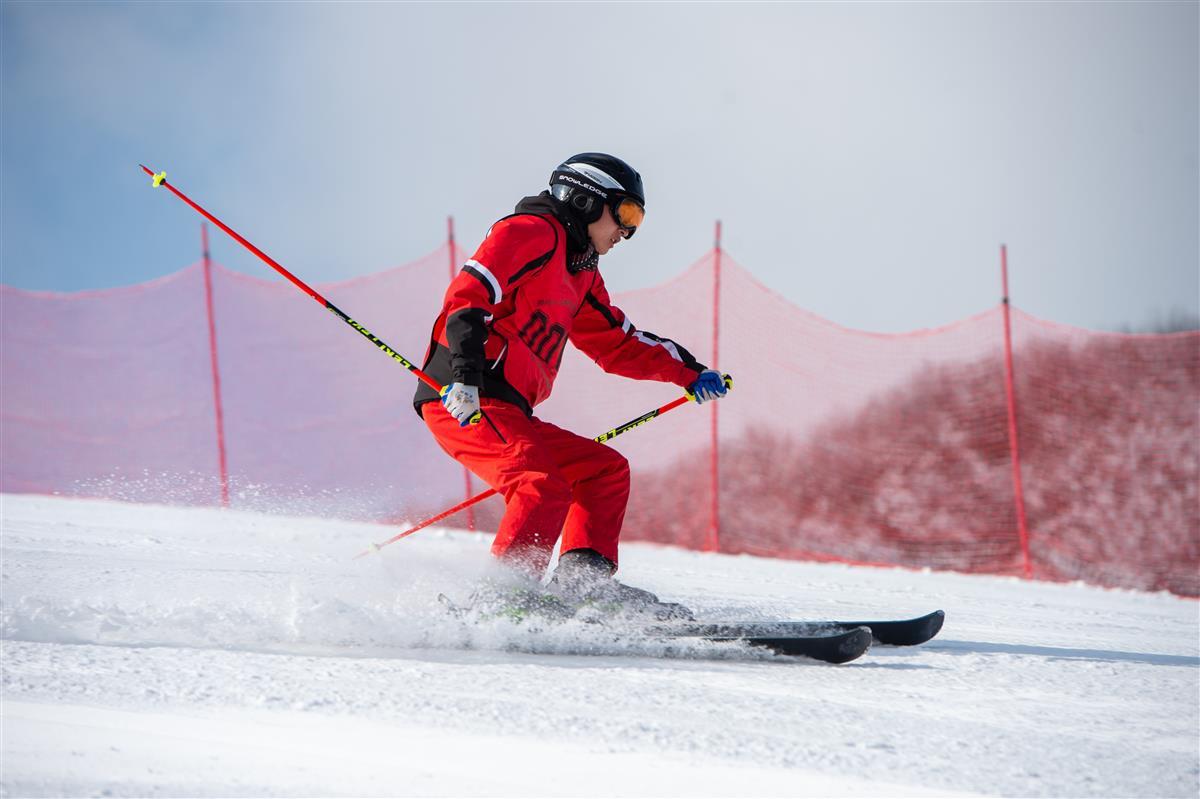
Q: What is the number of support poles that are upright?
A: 4